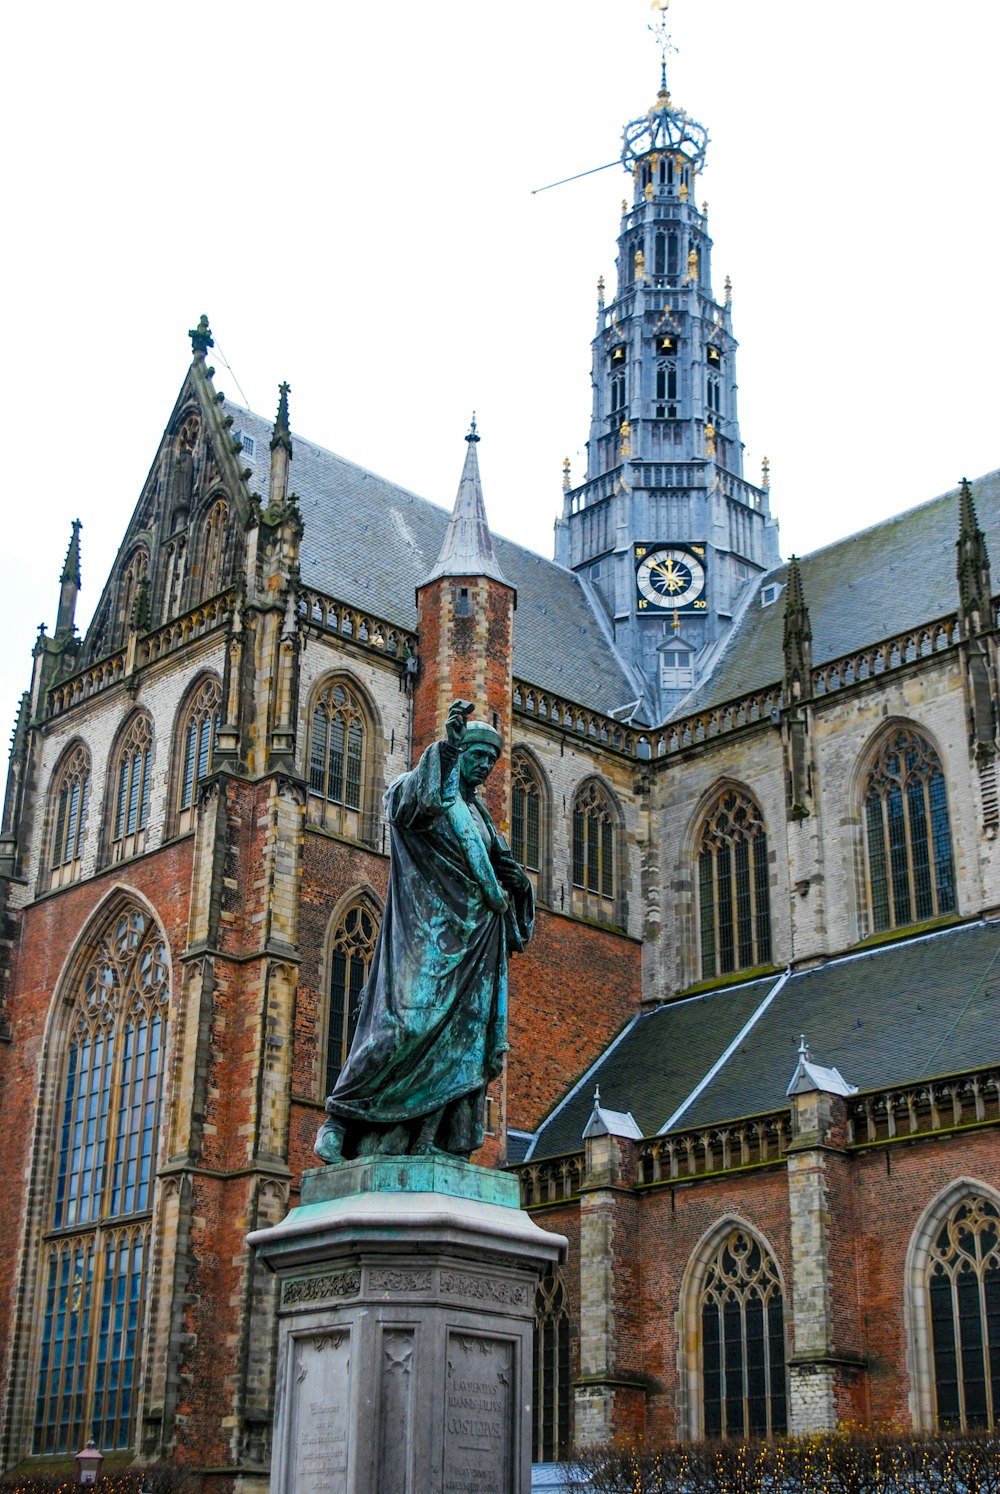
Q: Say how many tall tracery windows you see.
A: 13